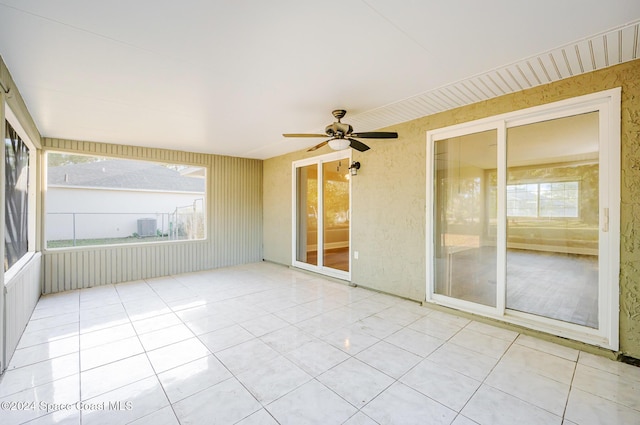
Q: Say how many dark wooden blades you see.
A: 2